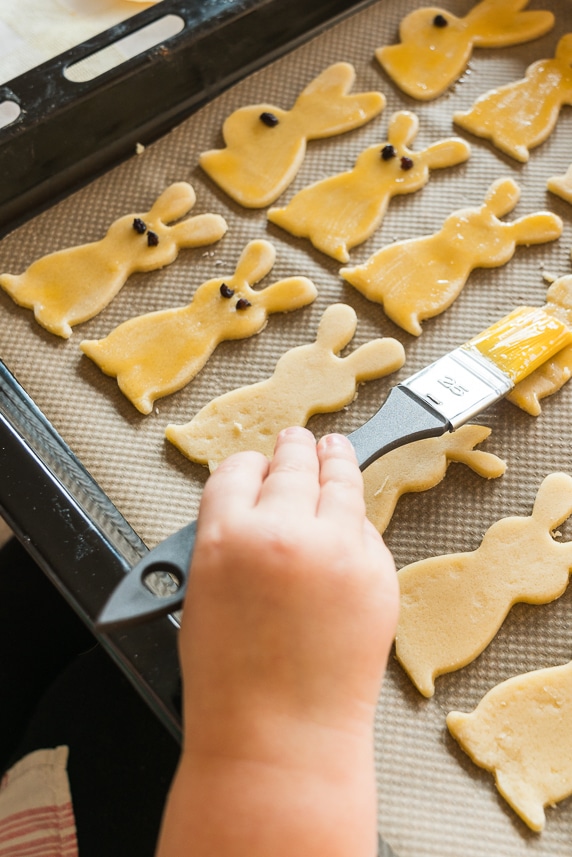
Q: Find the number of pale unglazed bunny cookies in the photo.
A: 4